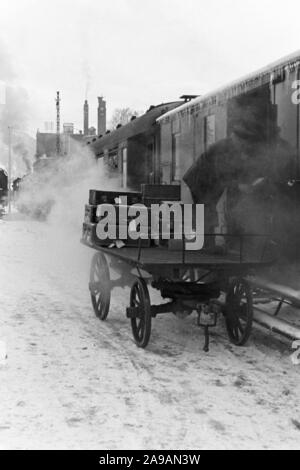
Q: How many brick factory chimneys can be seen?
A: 2